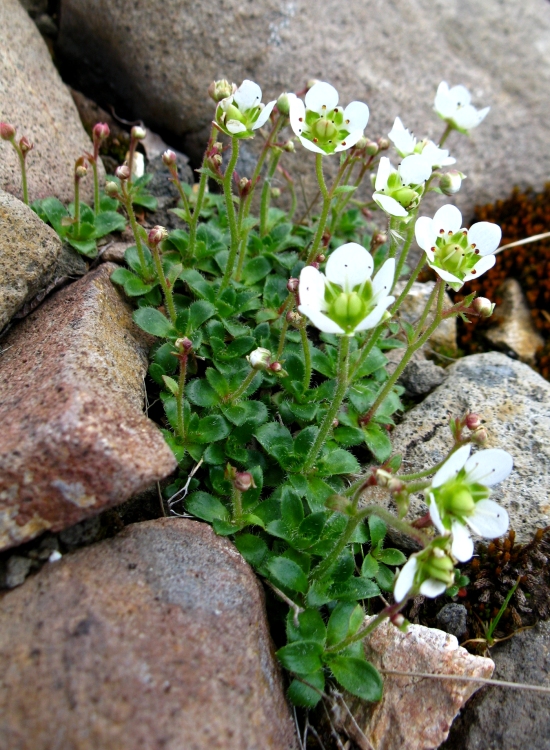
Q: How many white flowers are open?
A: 9